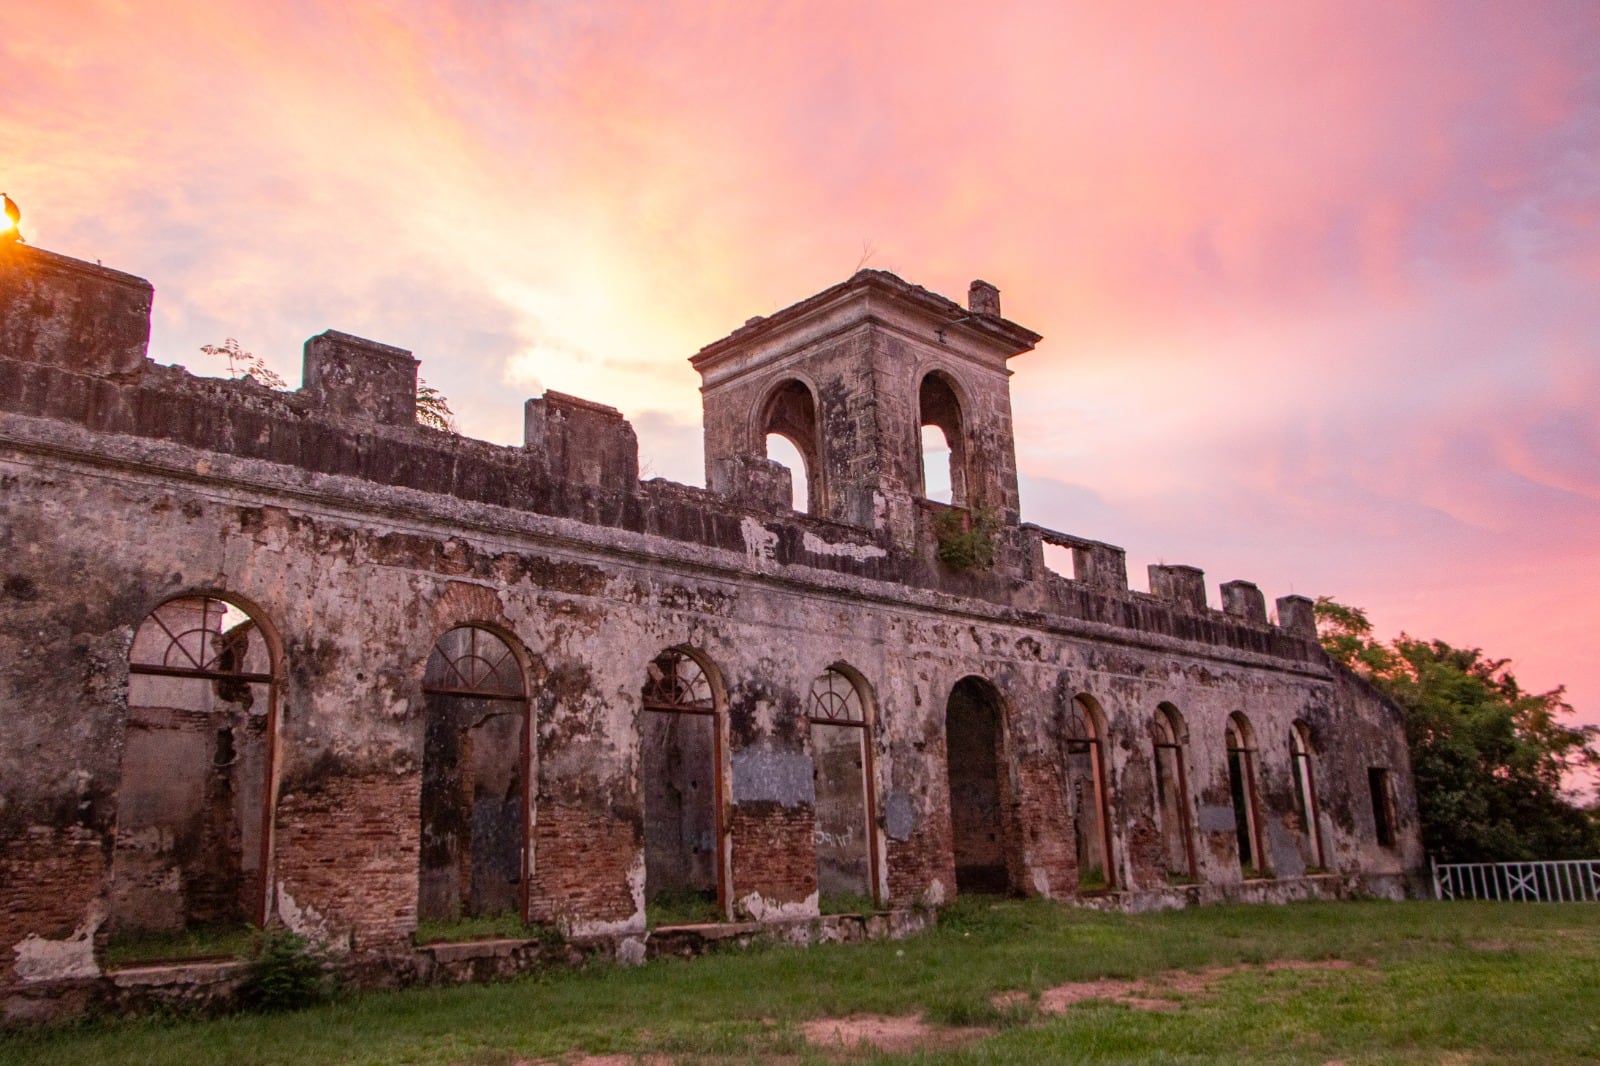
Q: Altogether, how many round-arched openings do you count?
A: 11